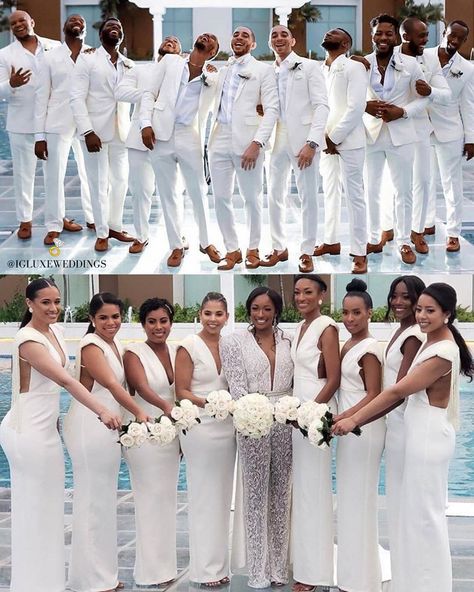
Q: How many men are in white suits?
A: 11